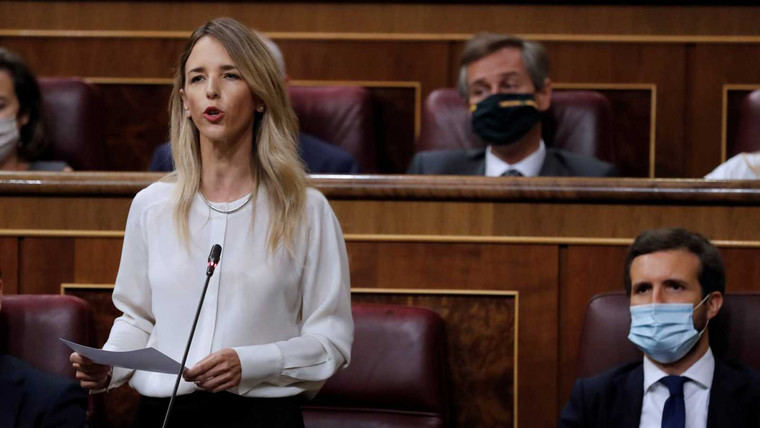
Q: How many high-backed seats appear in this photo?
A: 7